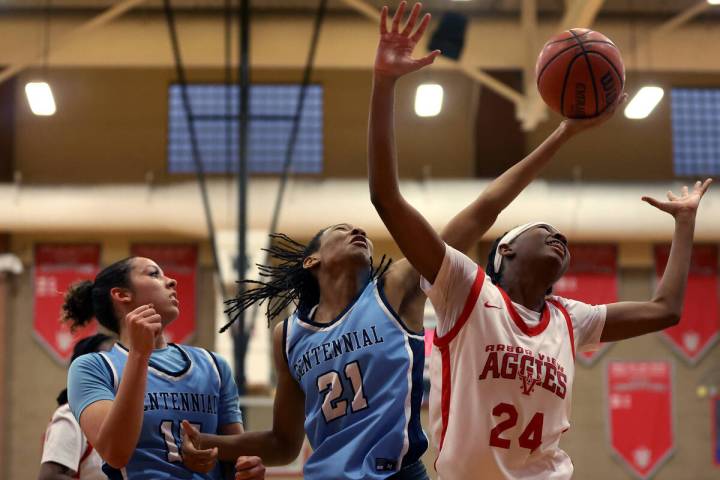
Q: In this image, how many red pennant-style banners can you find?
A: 5